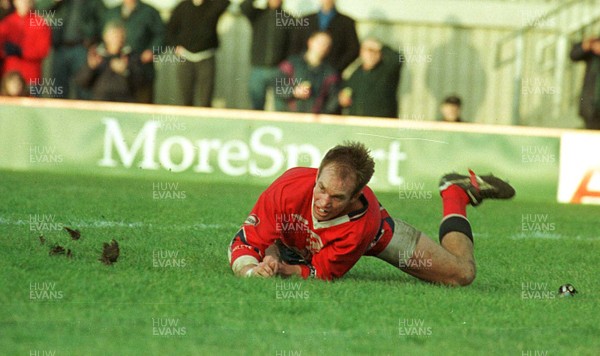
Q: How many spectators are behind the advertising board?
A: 13